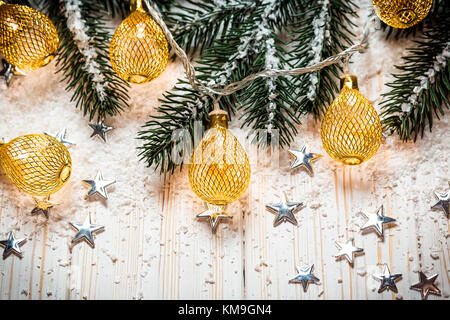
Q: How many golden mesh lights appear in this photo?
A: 6